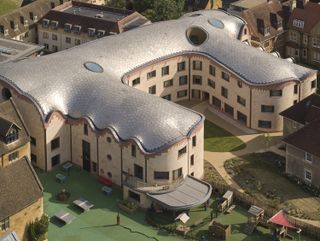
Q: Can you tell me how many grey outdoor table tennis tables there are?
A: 2